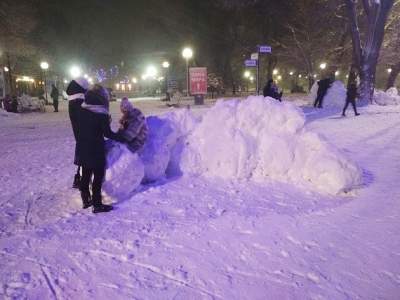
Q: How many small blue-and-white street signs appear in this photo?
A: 2